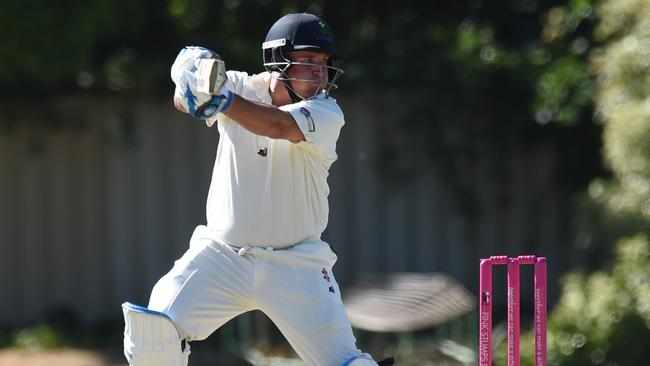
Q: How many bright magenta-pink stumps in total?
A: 3